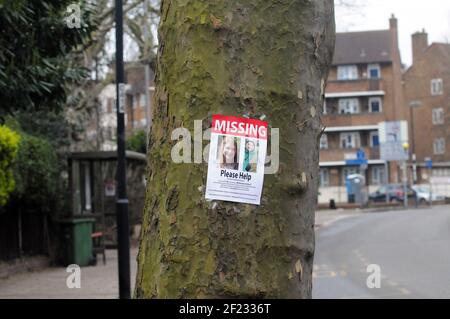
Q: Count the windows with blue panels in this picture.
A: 3